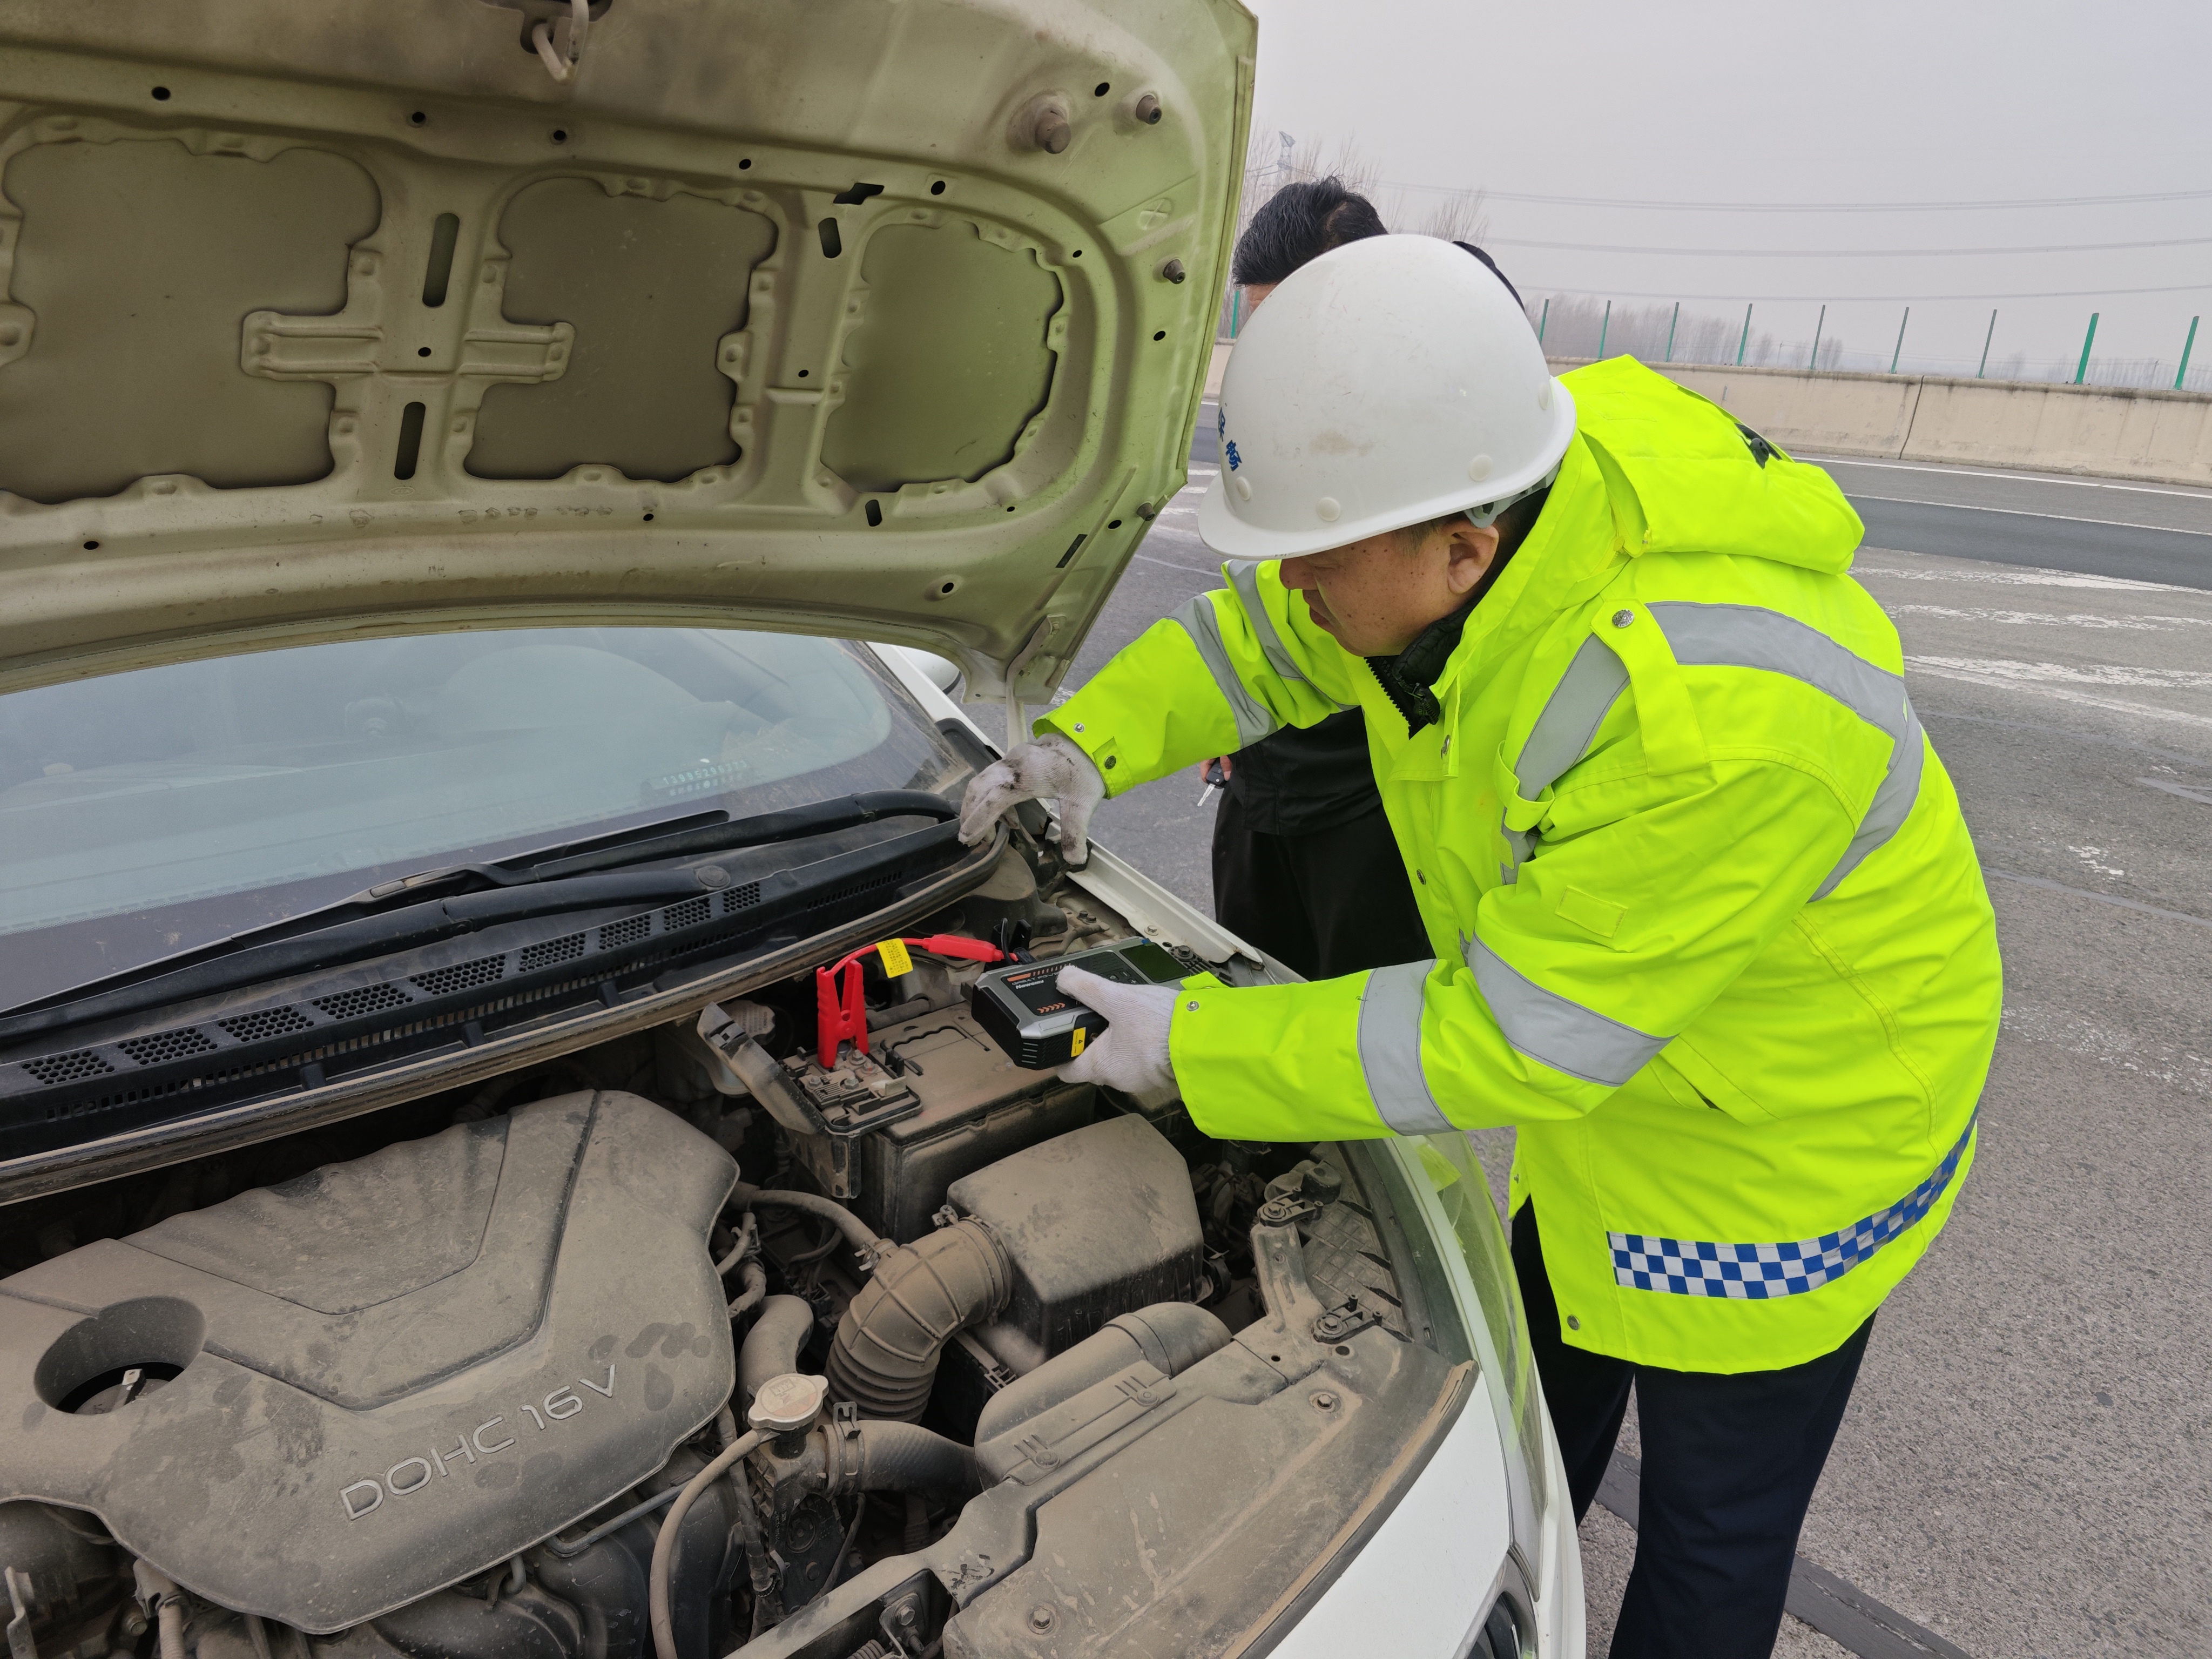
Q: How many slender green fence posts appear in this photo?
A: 10